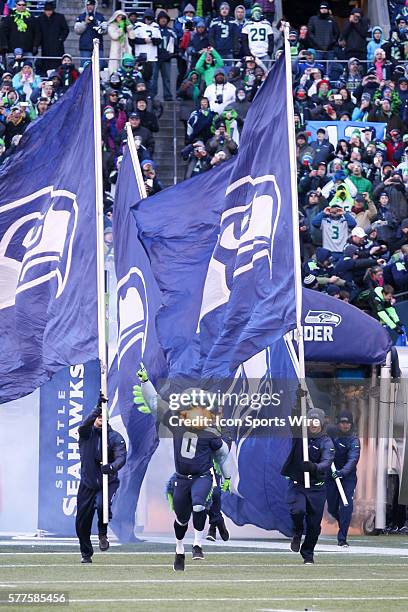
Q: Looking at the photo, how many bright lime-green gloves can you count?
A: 2